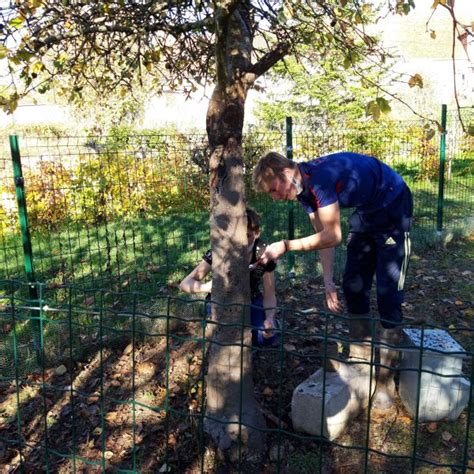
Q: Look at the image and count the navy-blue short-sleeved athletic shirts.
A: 1